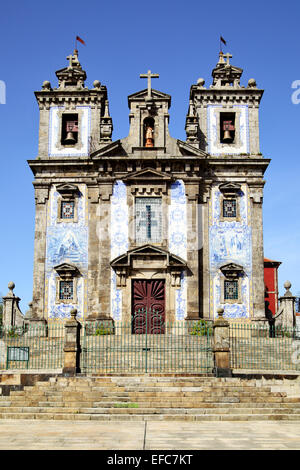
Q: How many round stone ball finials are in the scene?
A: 8